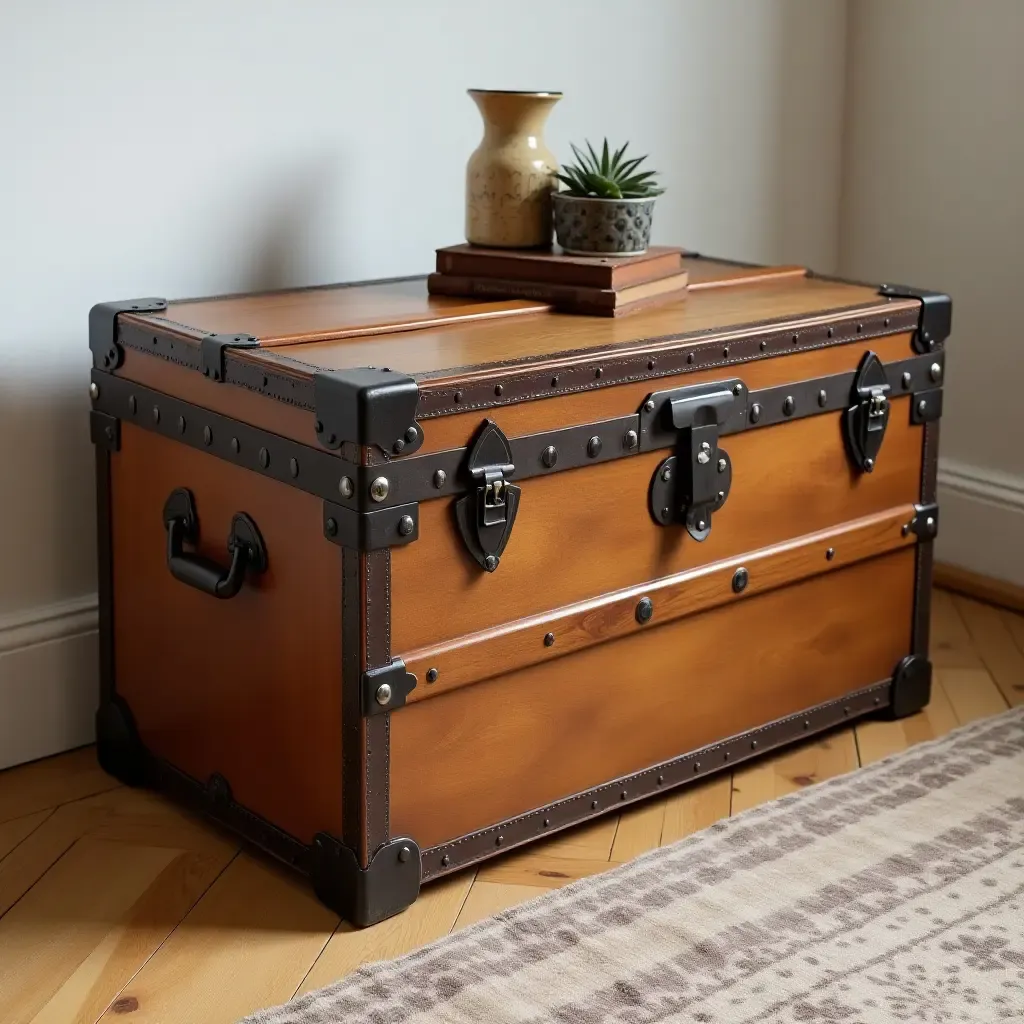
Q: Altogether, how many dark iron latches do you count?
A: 3